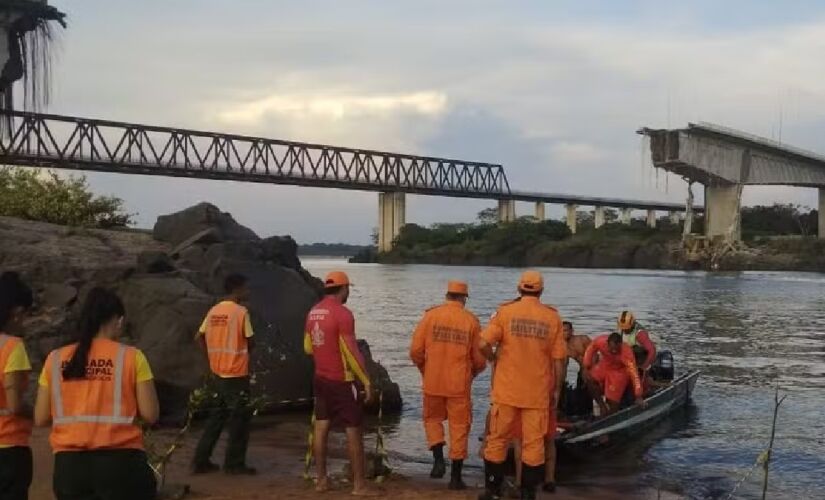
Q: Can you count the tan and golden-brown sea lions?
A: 0